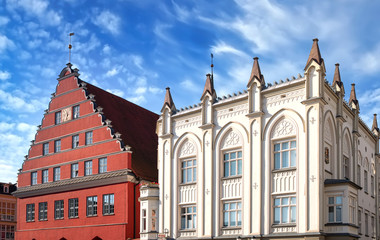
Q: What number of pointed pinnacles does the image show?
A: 7